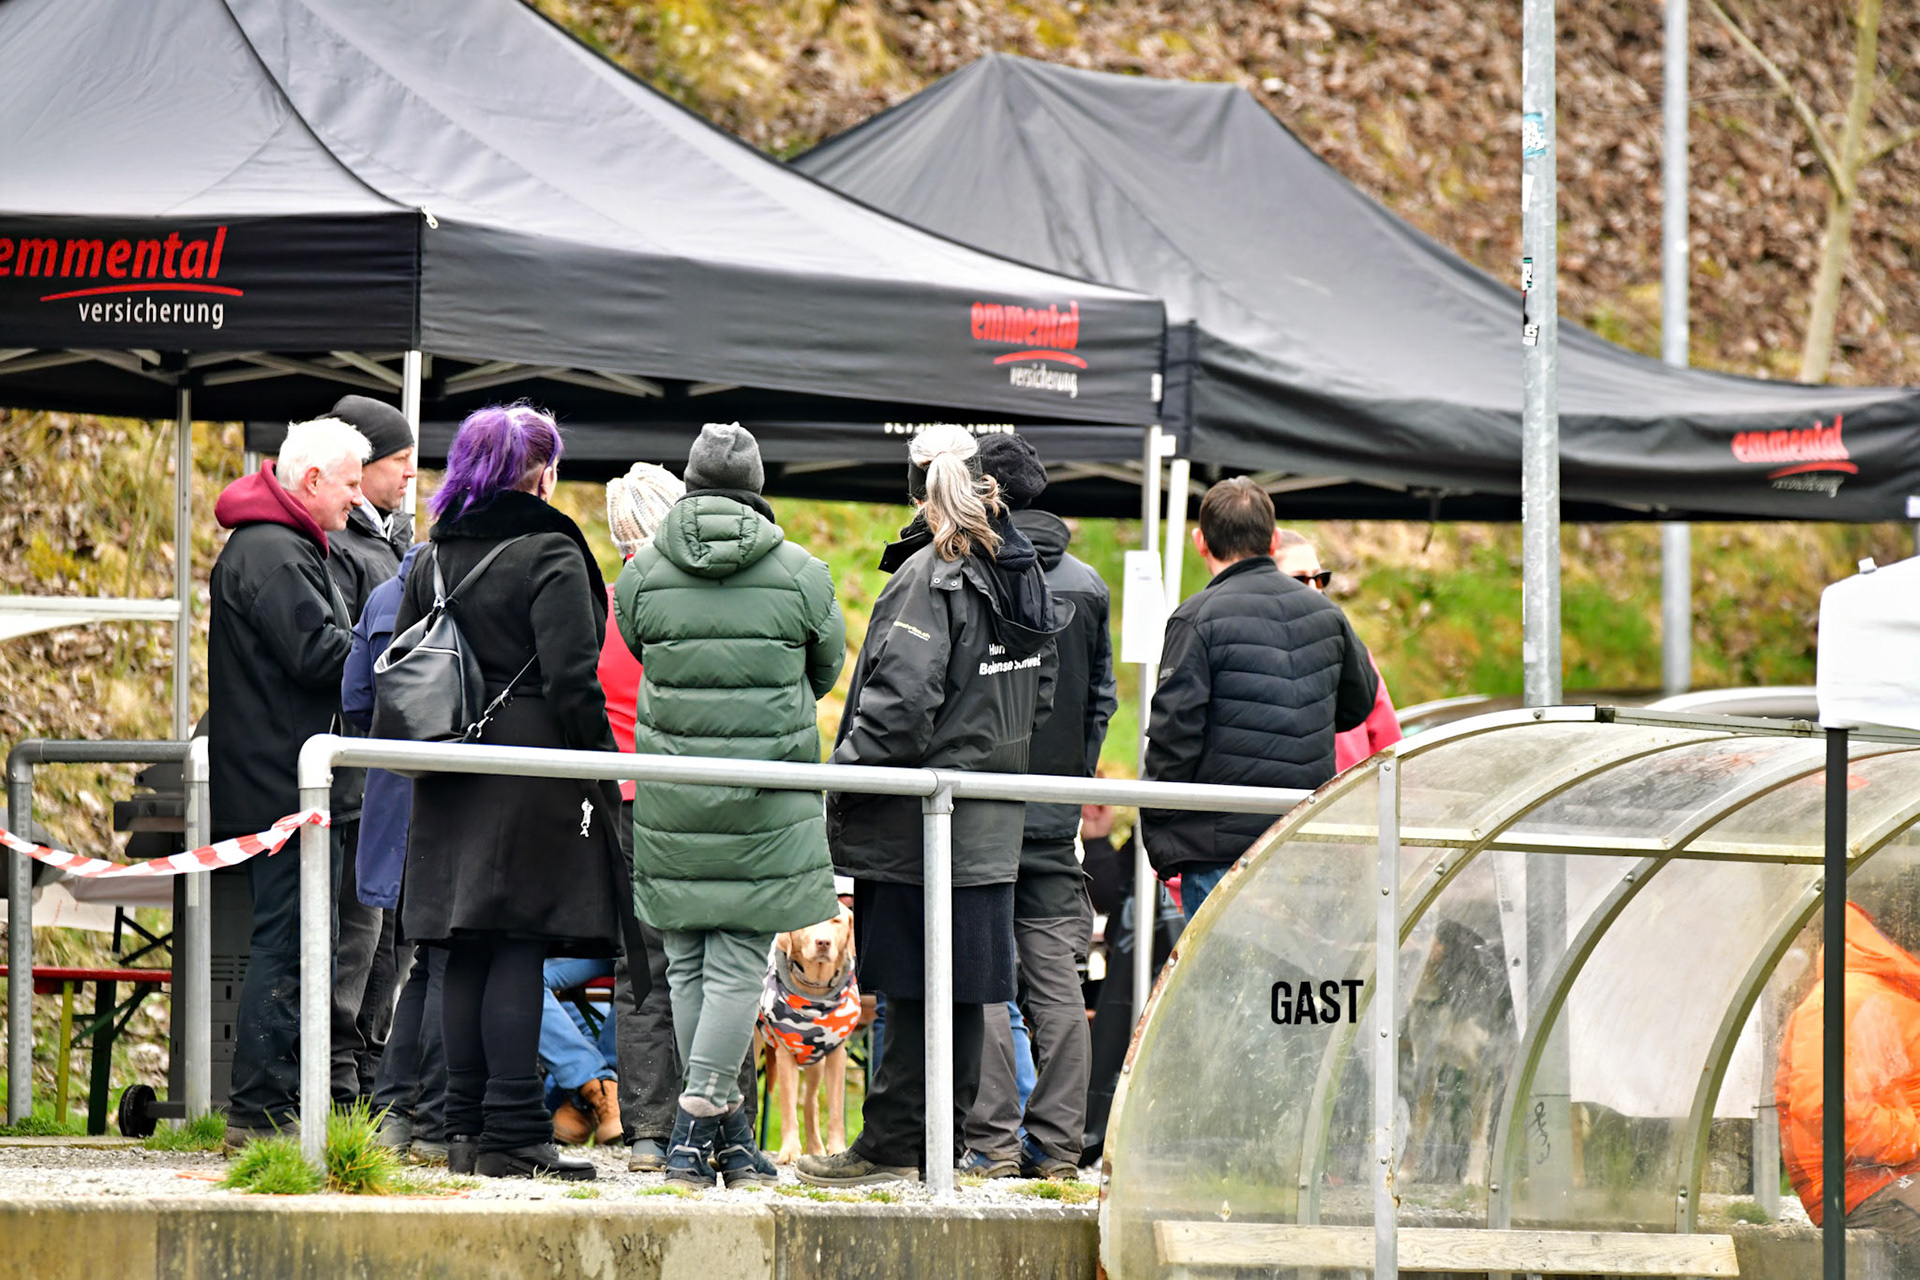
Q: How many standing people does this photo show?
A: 10